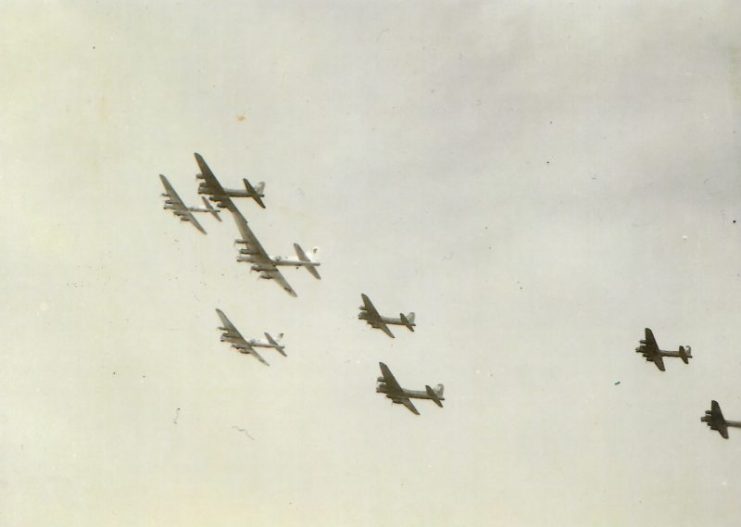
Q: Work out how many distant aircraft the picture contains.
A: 8